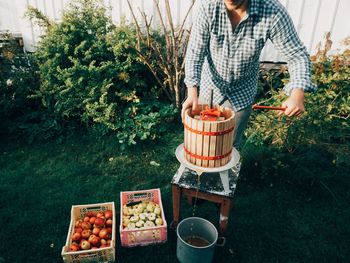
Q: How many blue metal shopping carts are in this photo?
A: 0